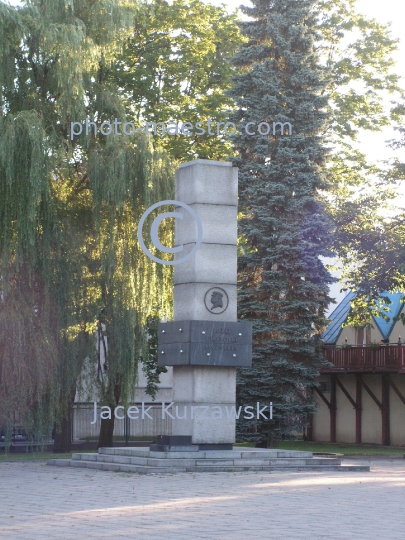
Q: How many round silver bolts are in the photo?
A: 8